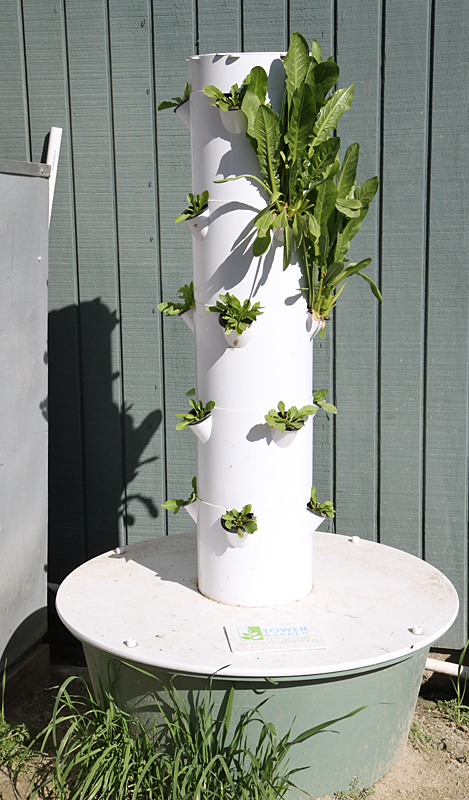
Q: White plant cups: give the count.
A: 13